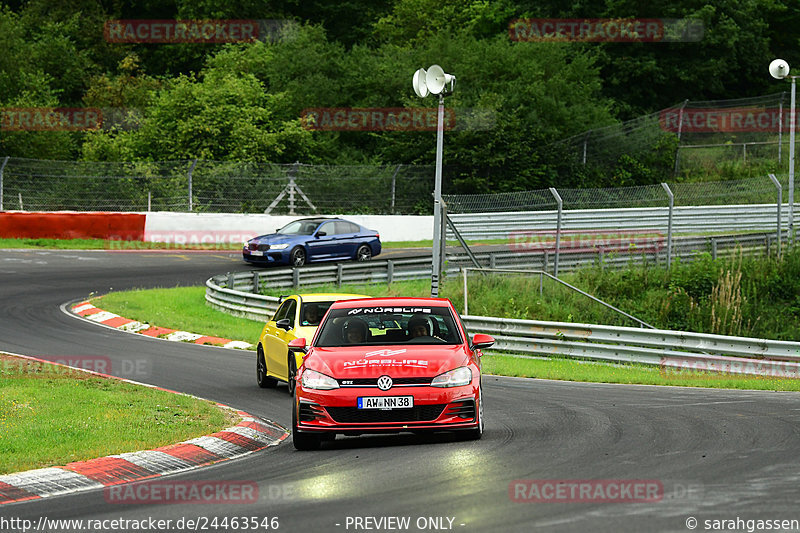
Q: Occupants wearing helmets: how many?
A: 2